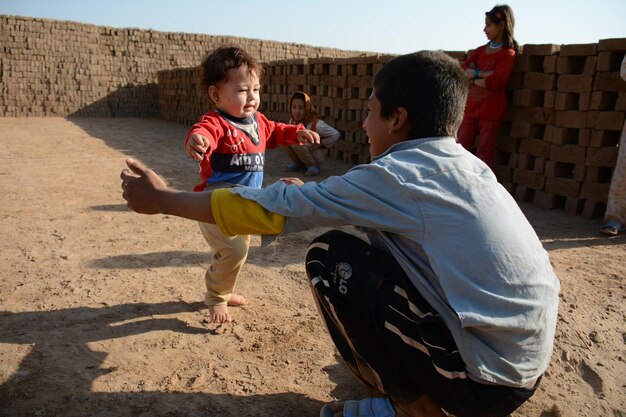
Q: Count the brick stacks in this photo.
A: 2